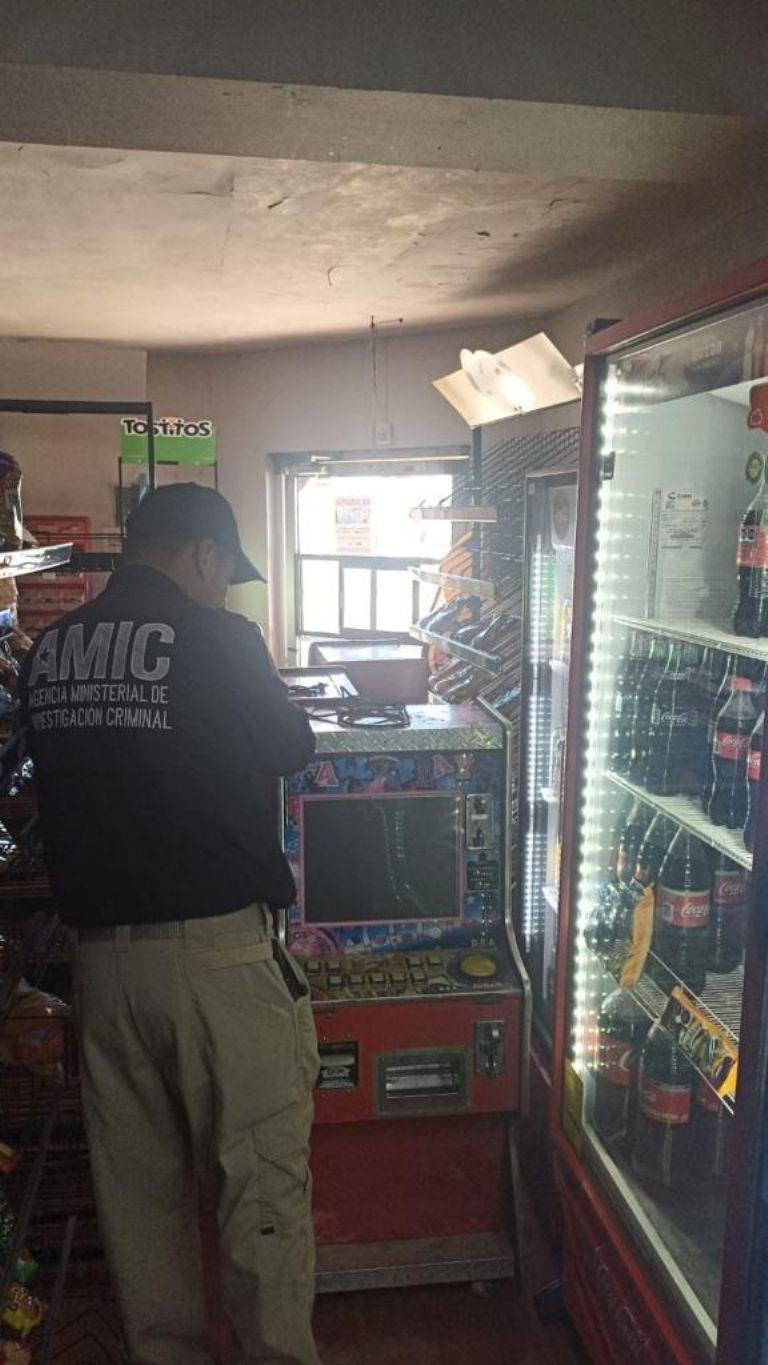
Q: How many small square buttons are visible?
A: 9